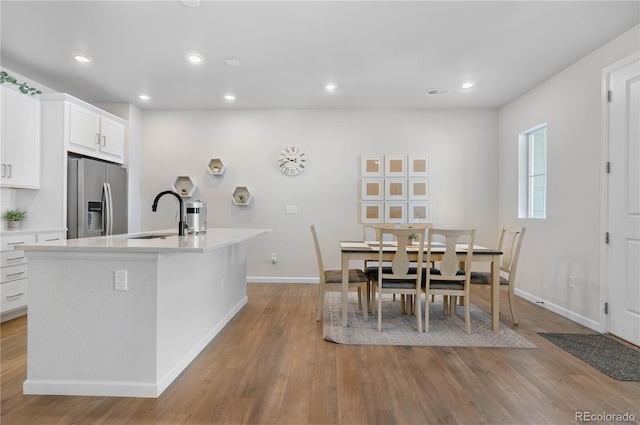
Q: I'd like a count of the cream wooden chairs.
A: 6